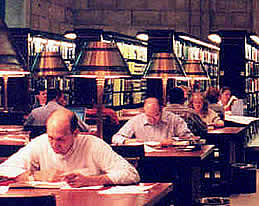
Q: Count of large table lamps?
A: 5